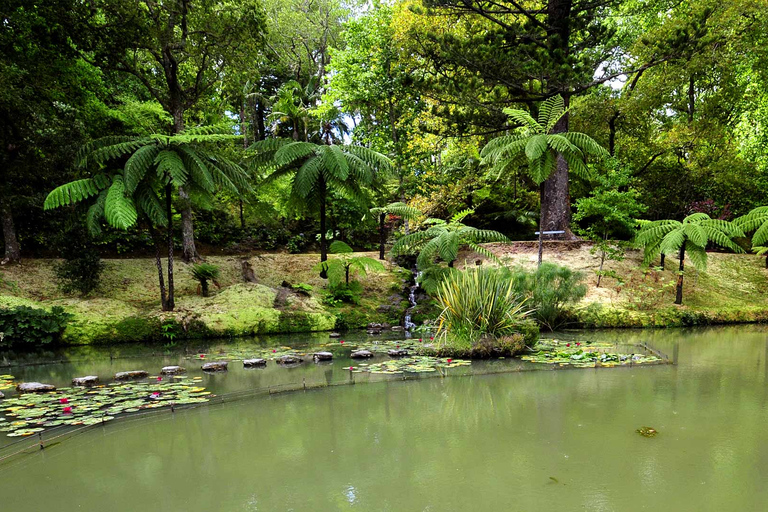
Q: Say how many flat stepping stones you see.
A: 11